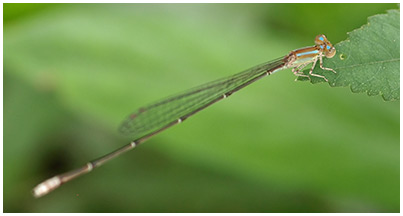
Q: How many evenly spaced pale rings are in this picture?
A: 5